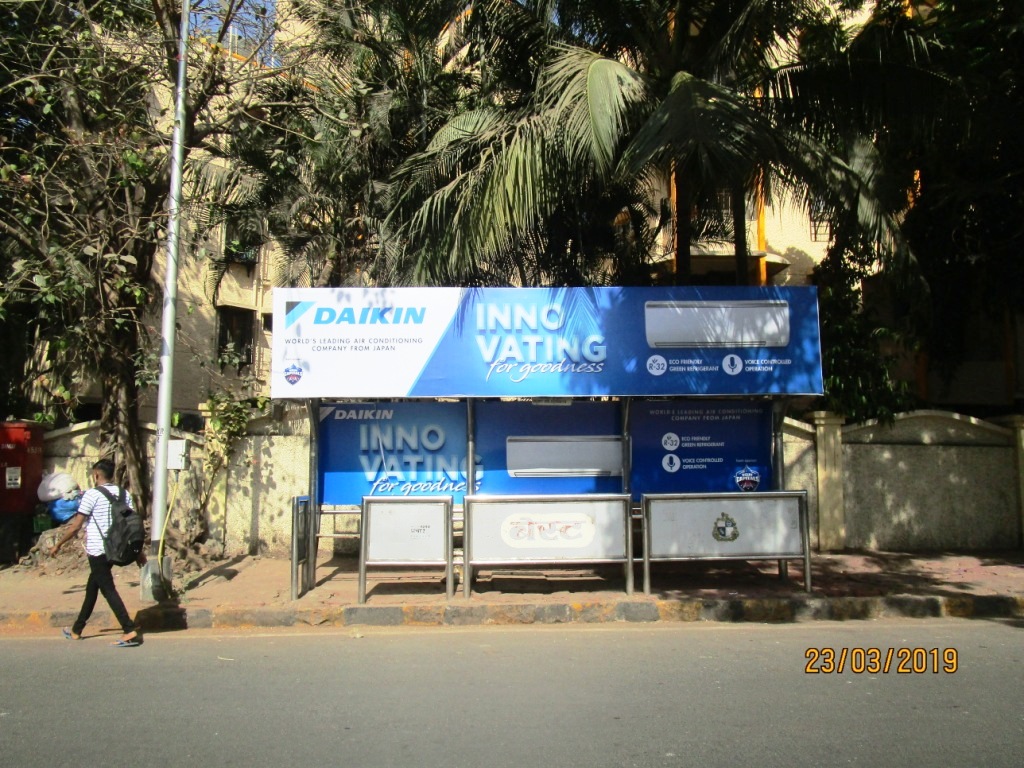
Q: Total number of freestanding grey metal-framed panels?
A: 3